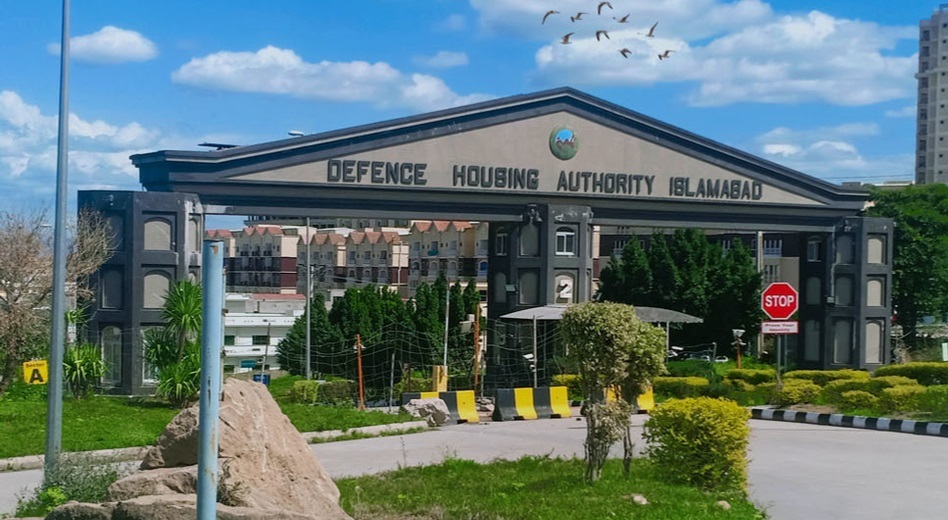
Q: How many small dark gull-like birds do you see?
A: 9